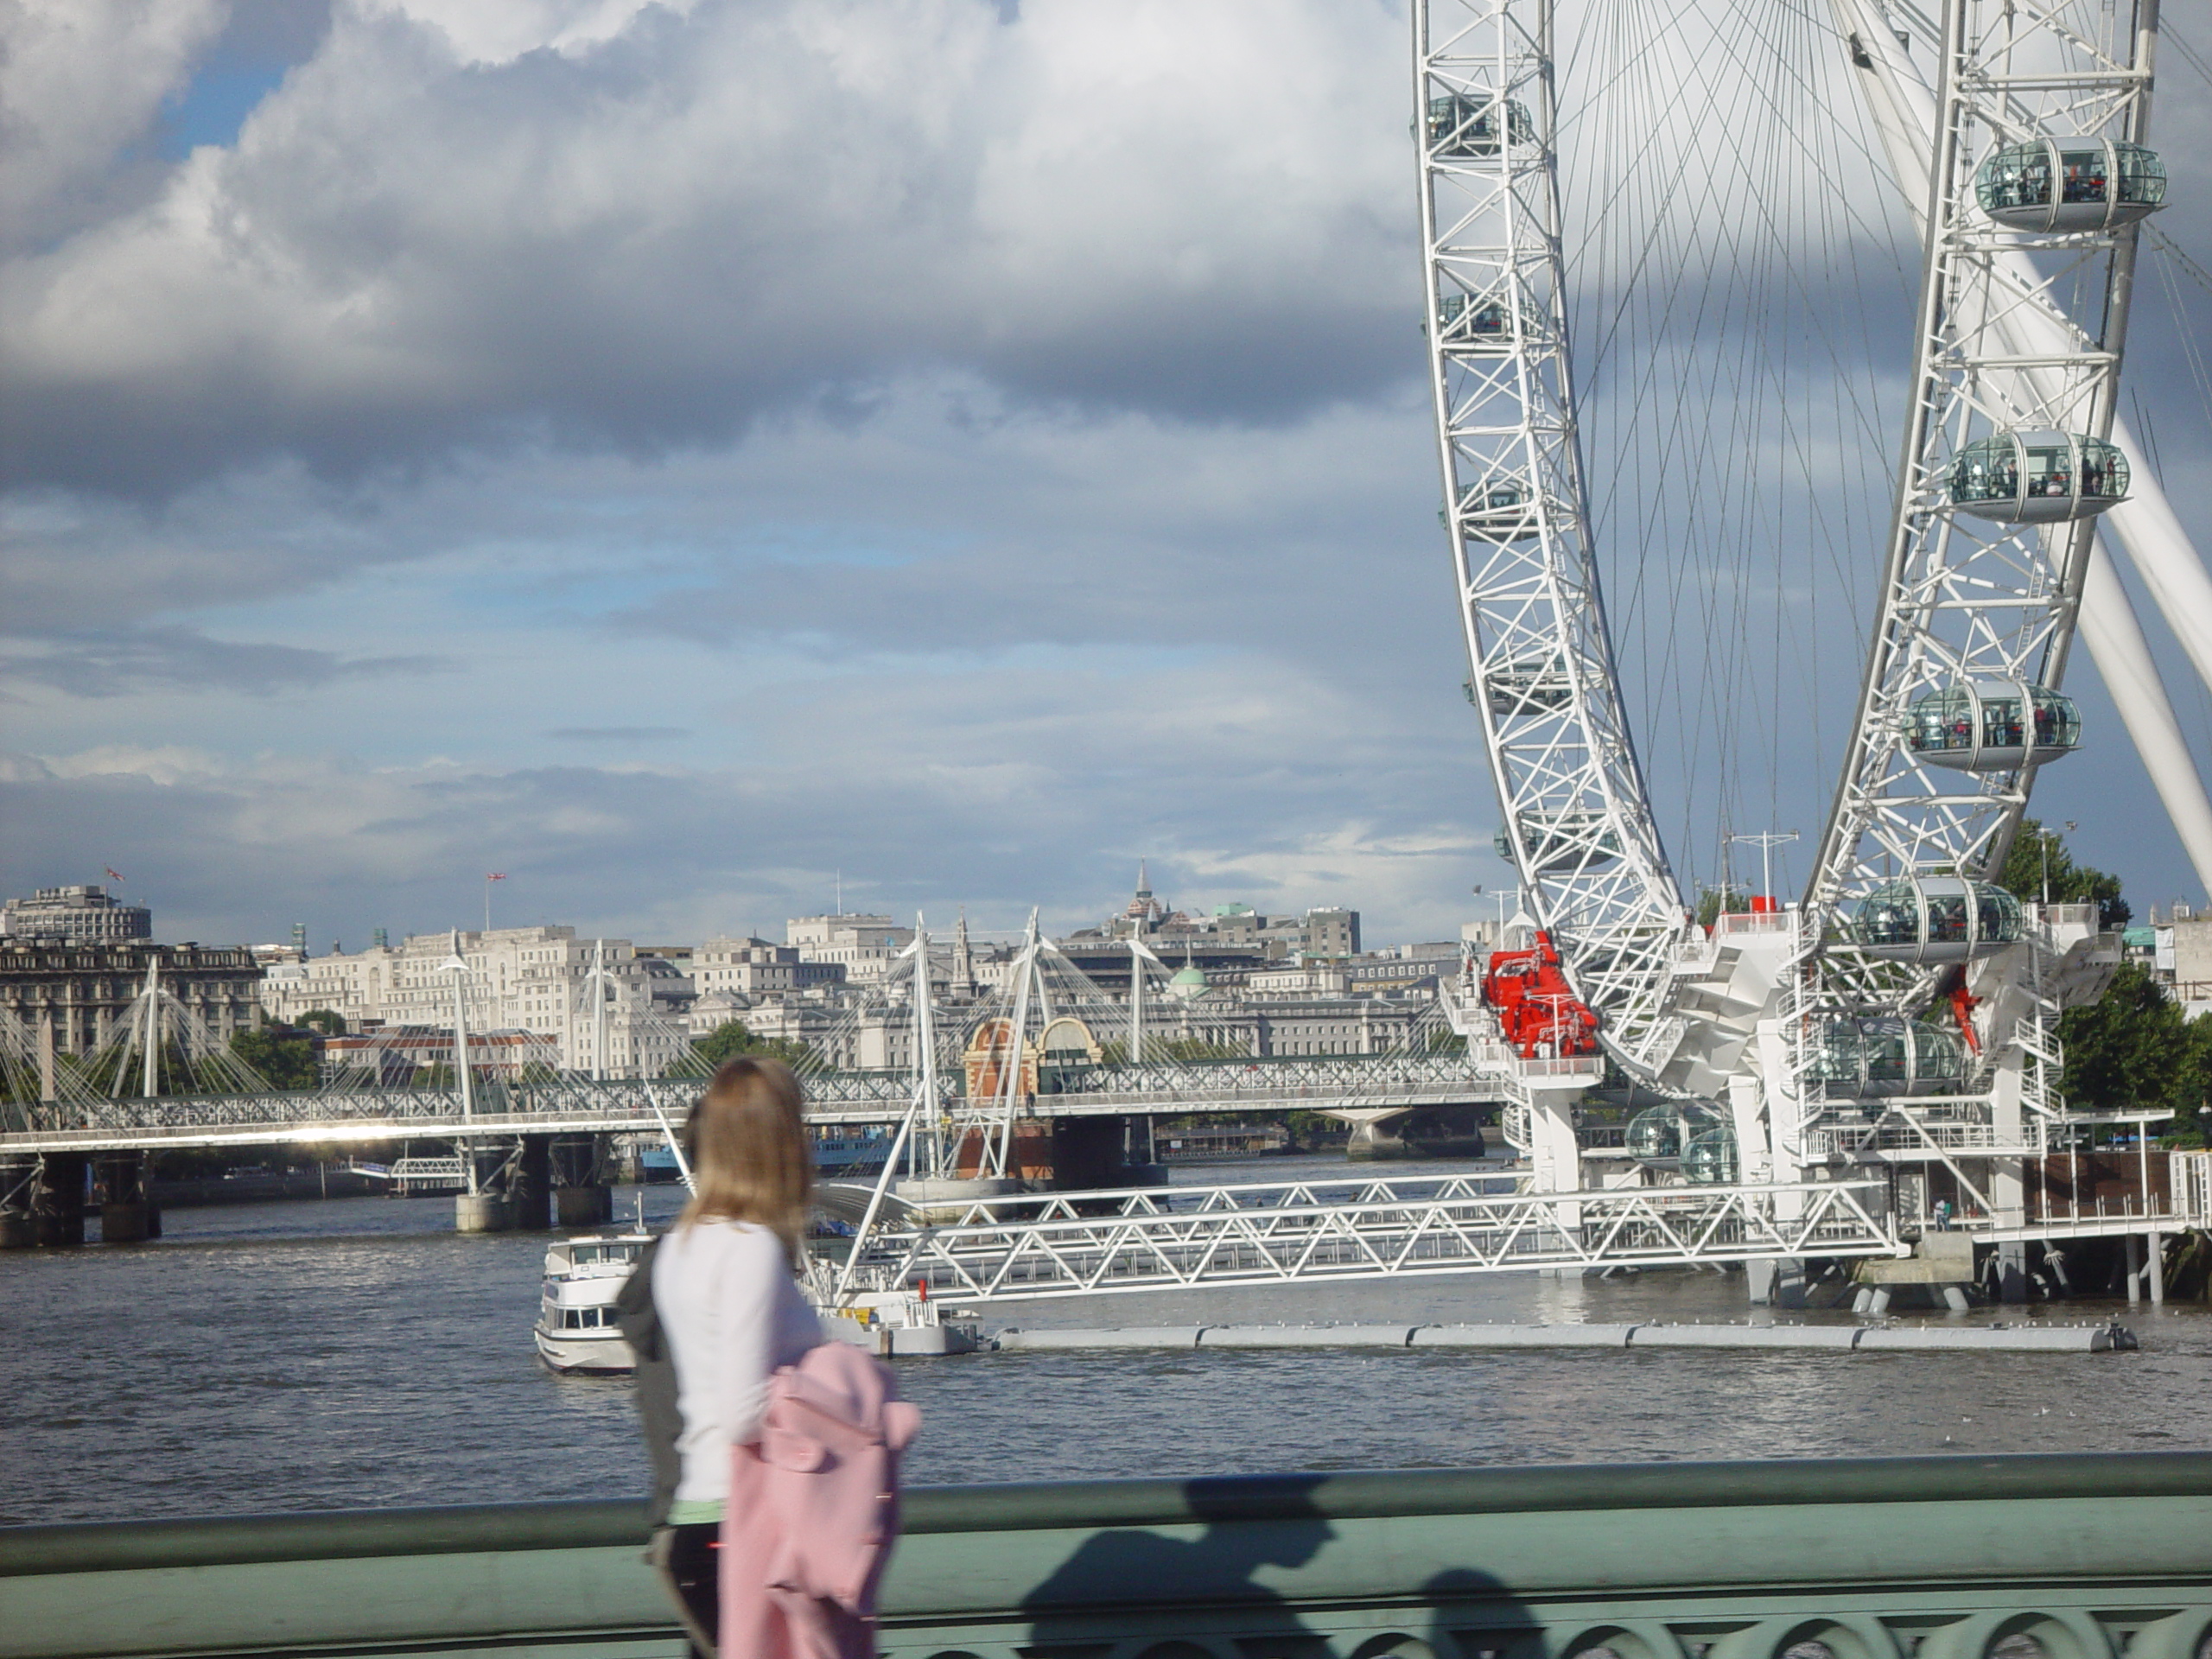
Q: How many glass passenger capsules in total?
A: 12